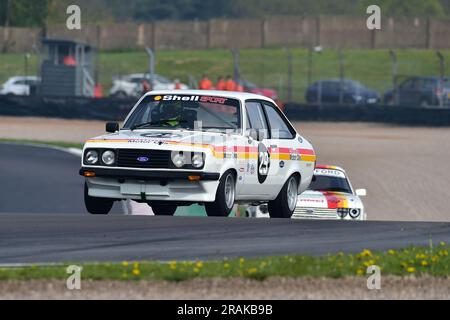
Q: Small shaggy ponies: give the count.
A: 0